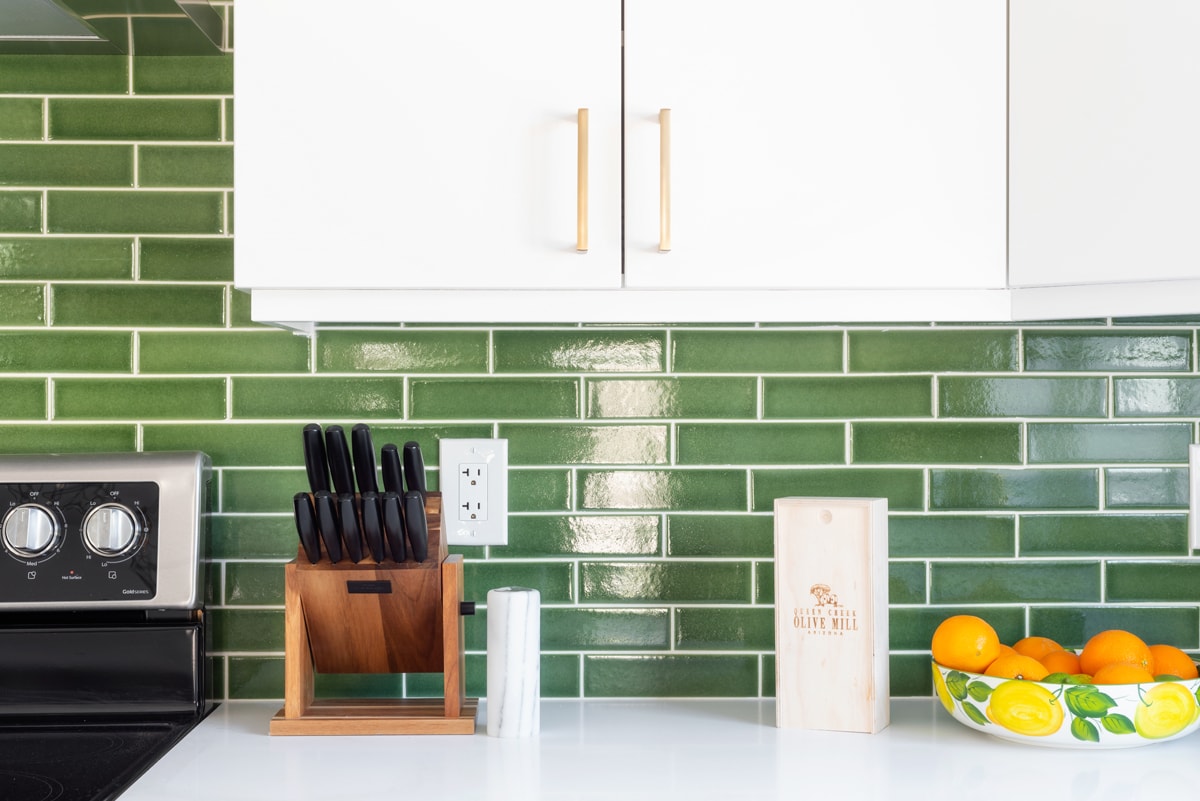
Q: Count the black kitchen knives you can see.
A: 11